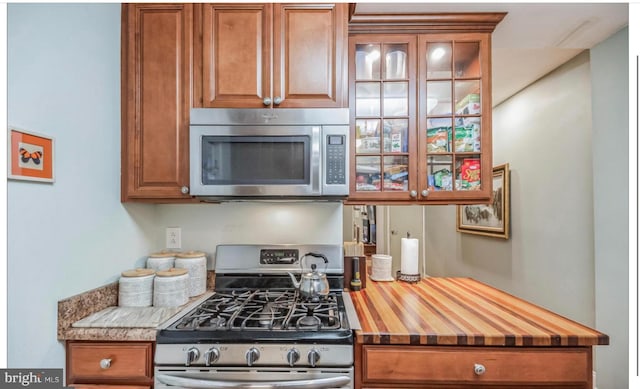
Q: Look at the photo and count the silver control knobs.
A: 5